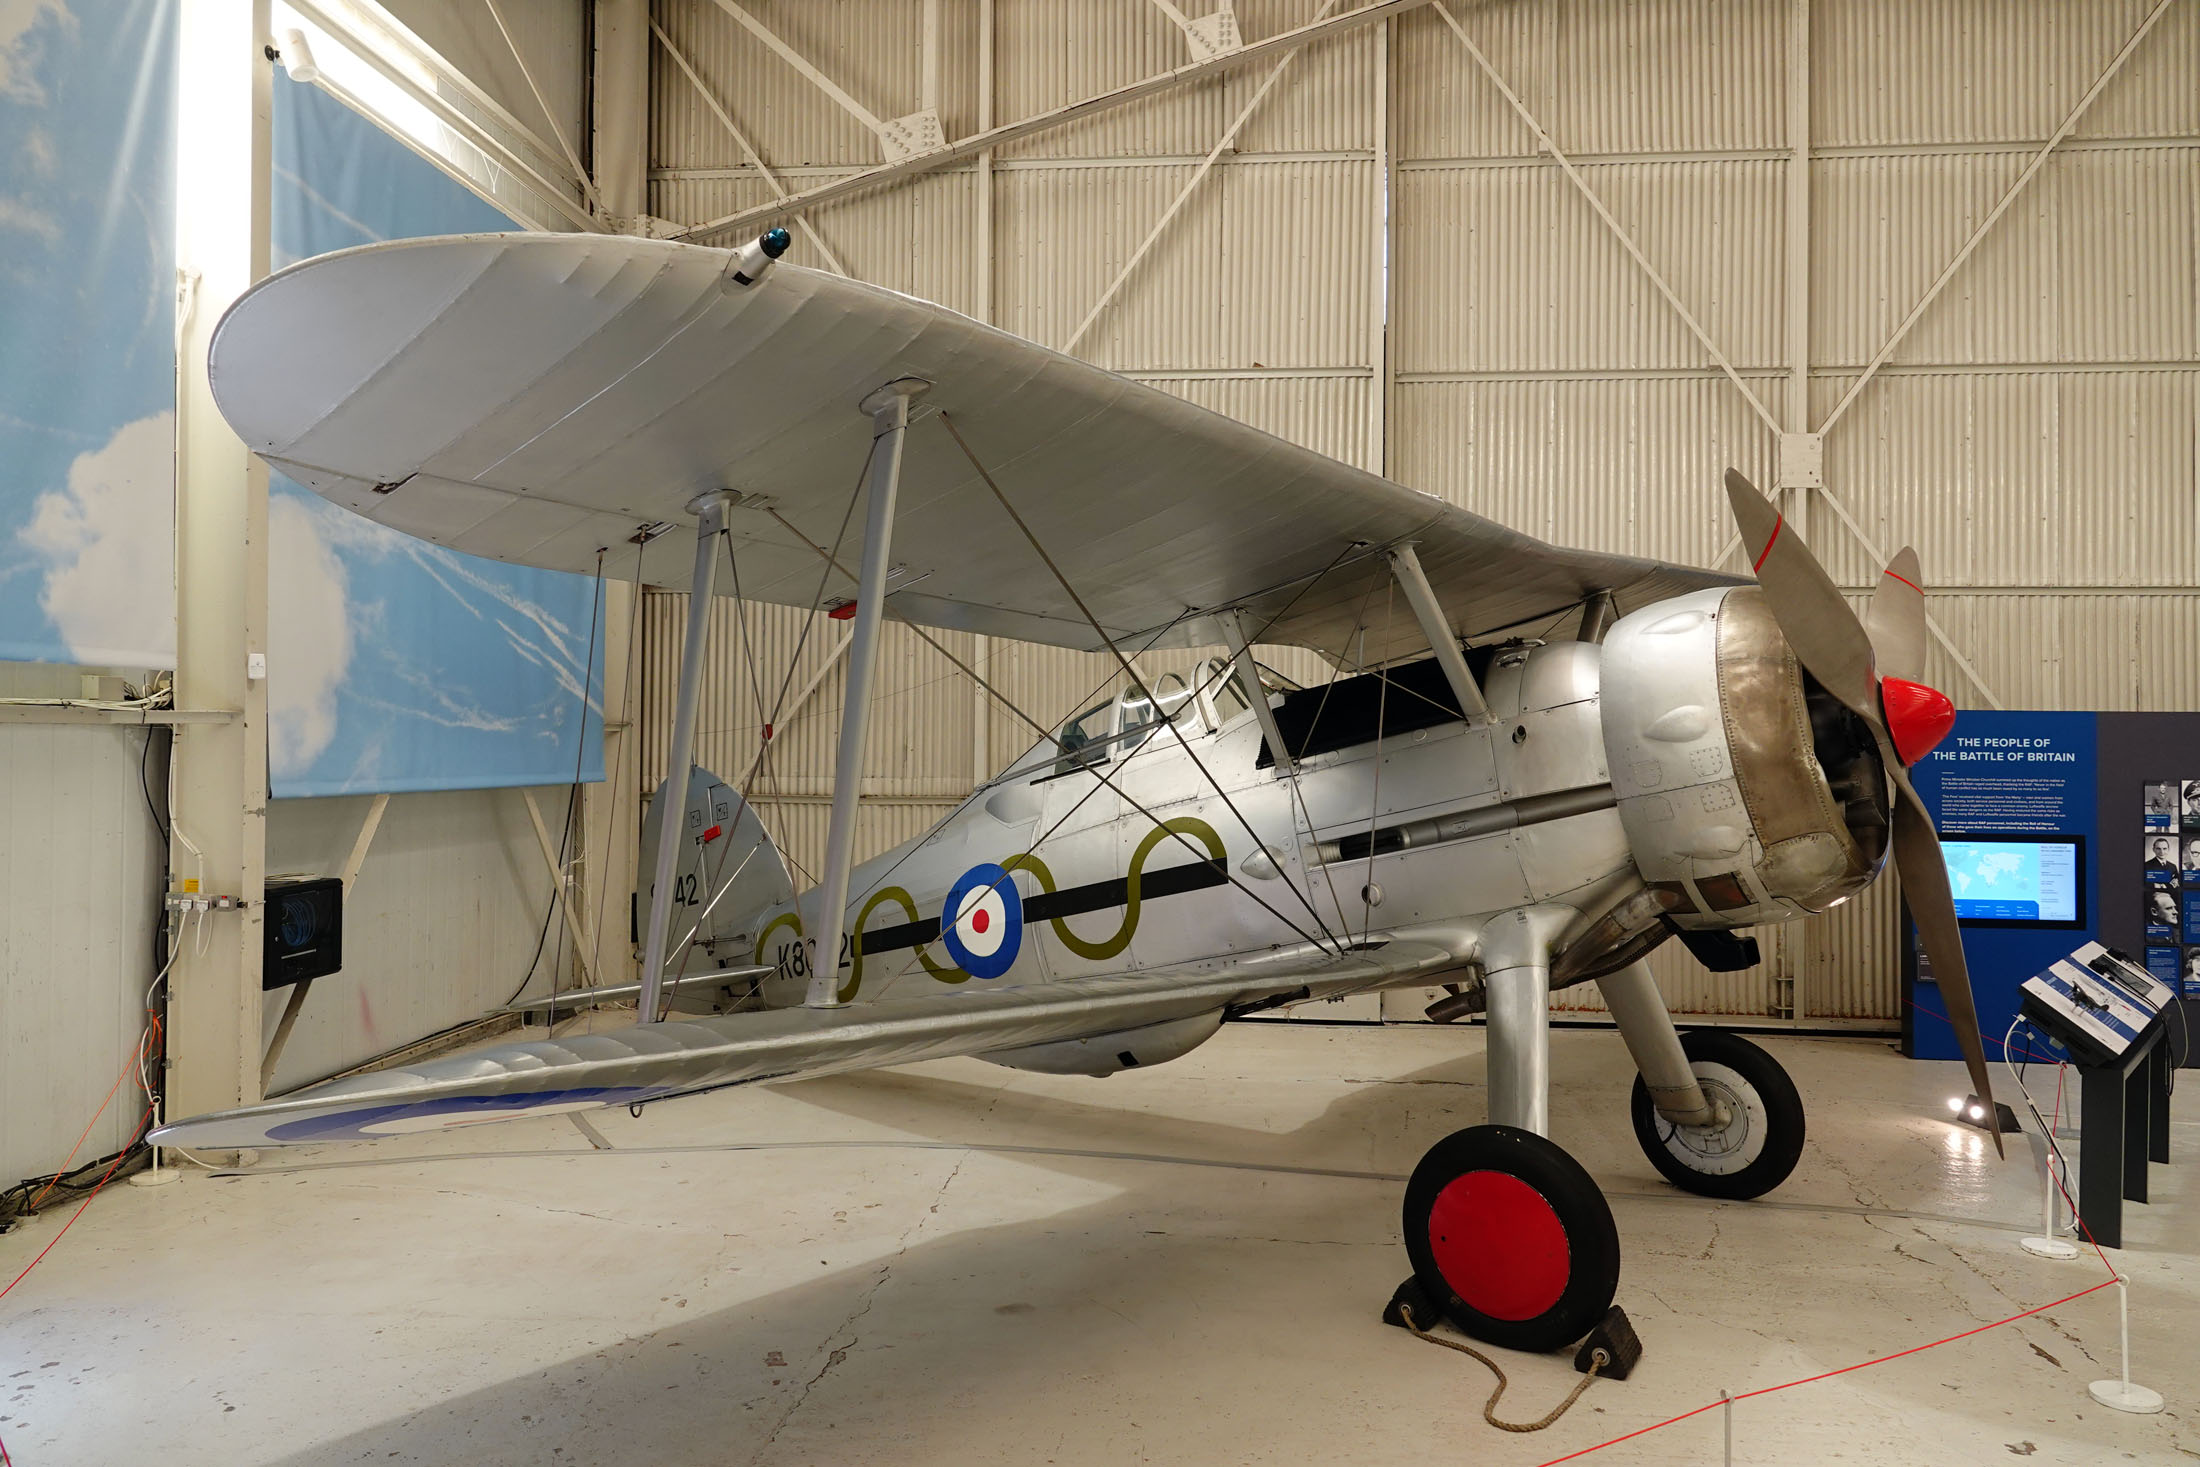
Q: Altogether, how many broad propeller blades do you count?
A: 3